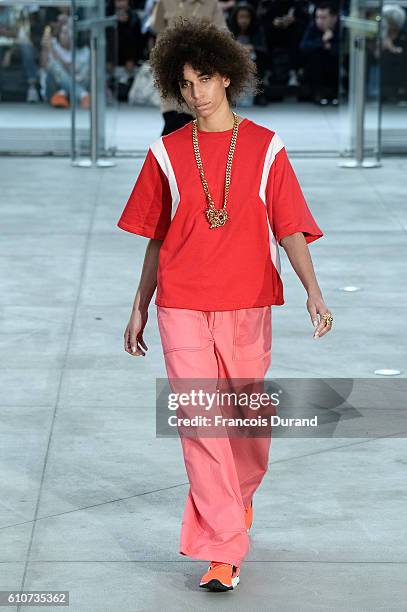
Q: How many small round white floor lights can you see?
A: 2